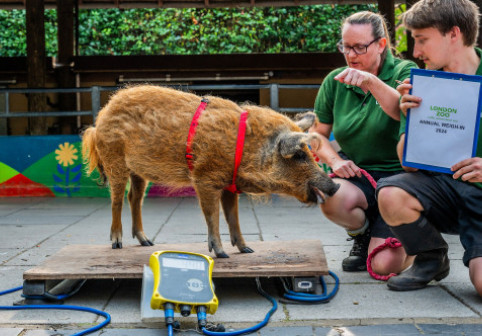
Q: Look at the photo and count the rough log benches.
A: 0